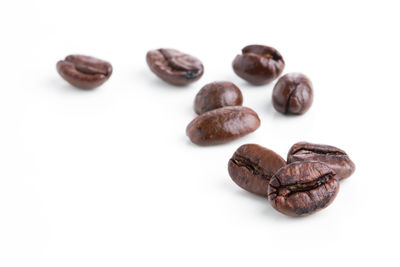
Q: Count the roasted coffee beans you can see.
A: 9